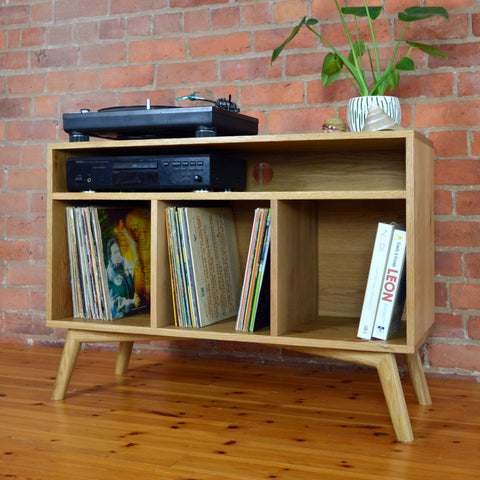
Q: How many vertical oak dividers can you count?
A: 2